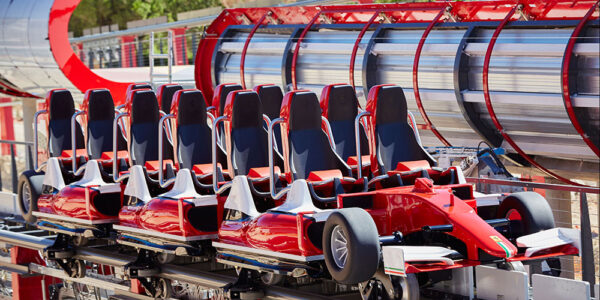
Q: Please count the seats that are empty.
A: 12